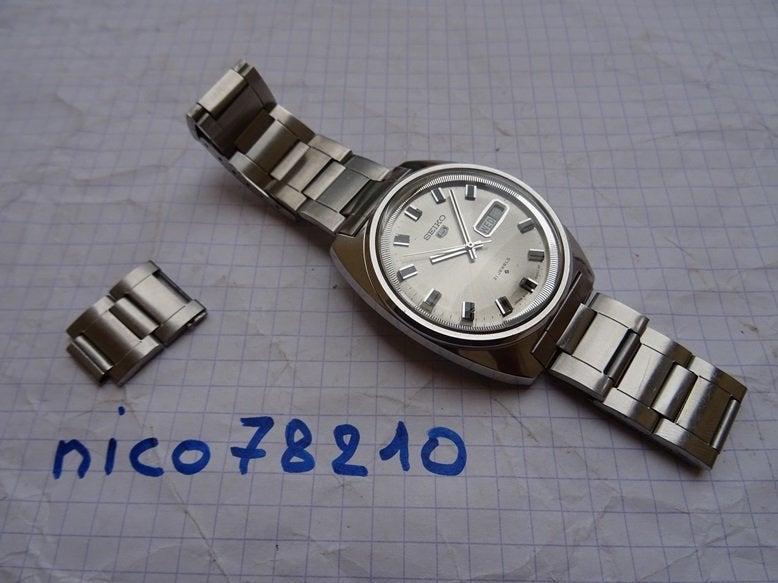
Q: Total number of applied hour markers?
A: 11